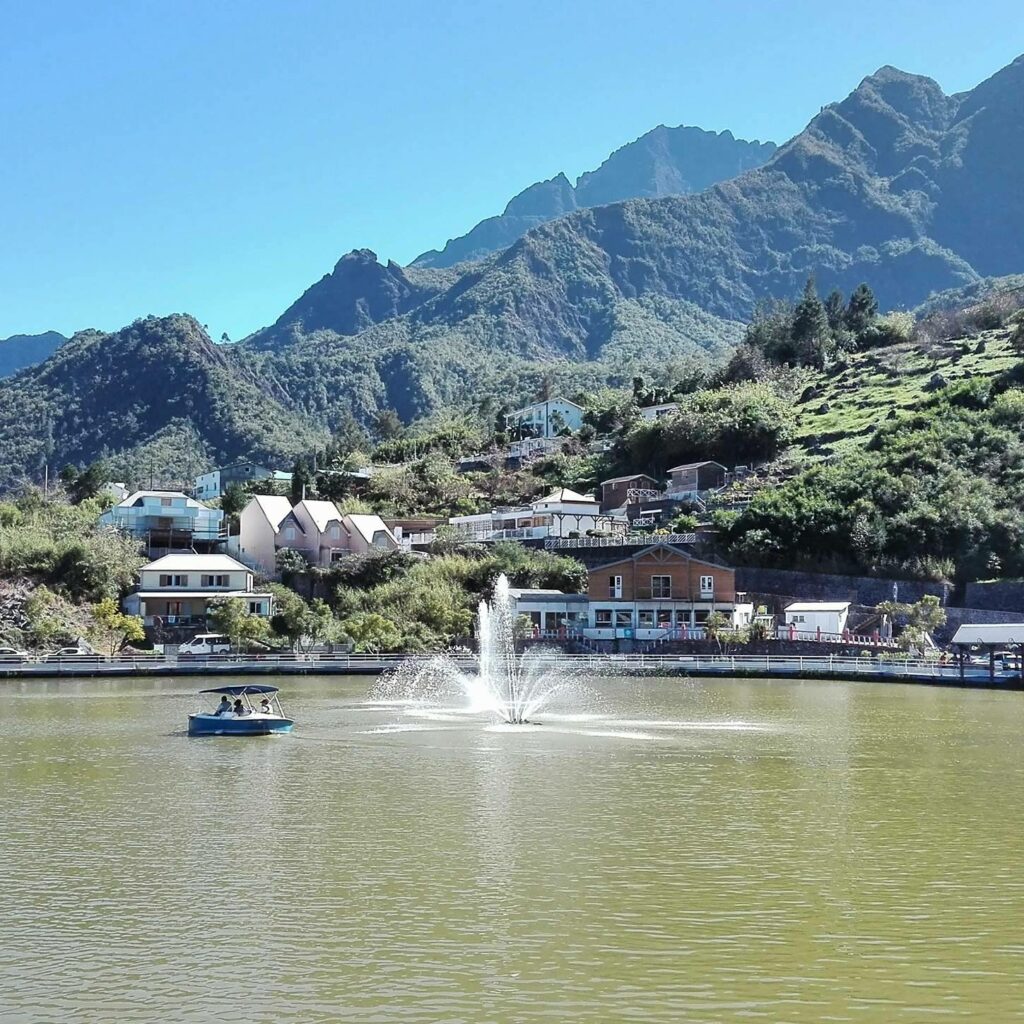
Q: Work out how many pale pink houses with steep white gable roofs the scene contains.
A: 3